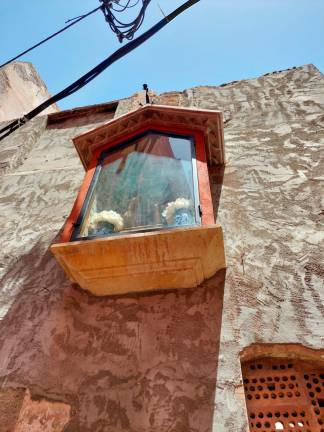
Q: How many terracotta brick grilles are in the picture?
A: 1